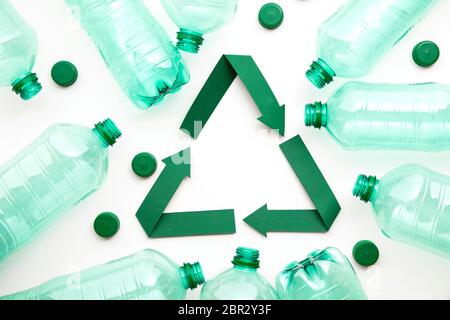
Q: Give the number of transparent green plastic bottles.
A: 10